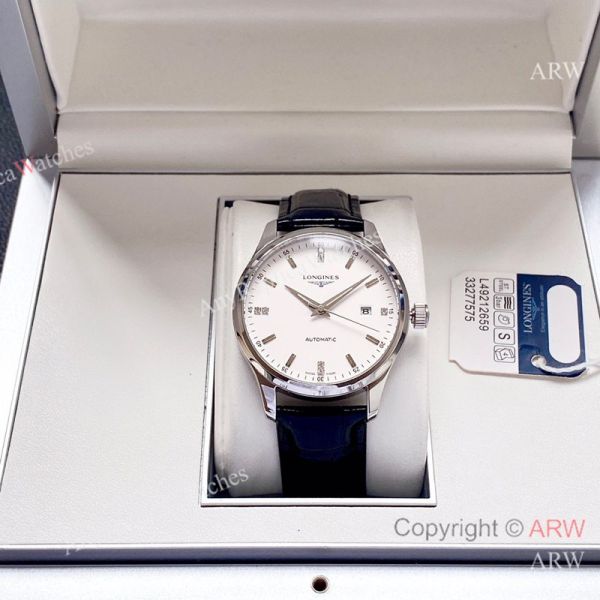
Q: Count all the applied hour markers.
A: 12